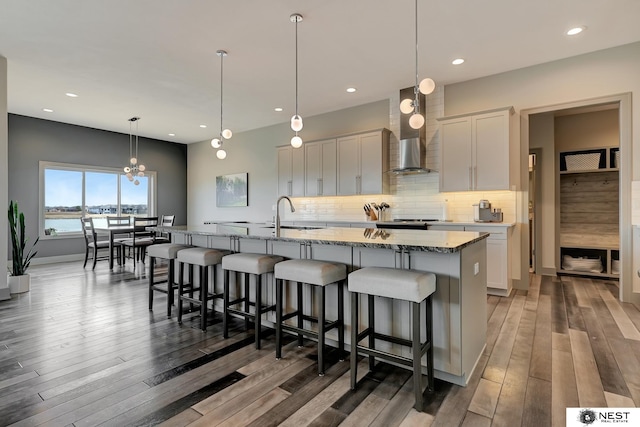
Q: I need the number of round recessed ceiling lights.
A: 8